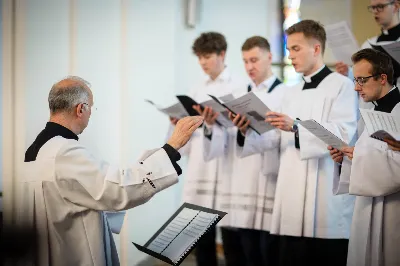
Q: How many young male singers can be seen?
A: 5